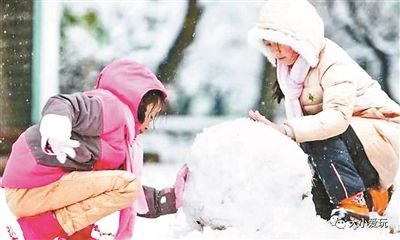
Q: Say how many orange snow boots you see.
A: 2